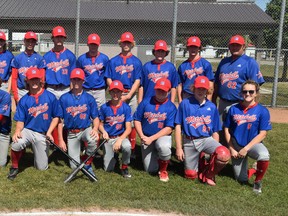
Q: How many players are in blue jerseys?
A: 15